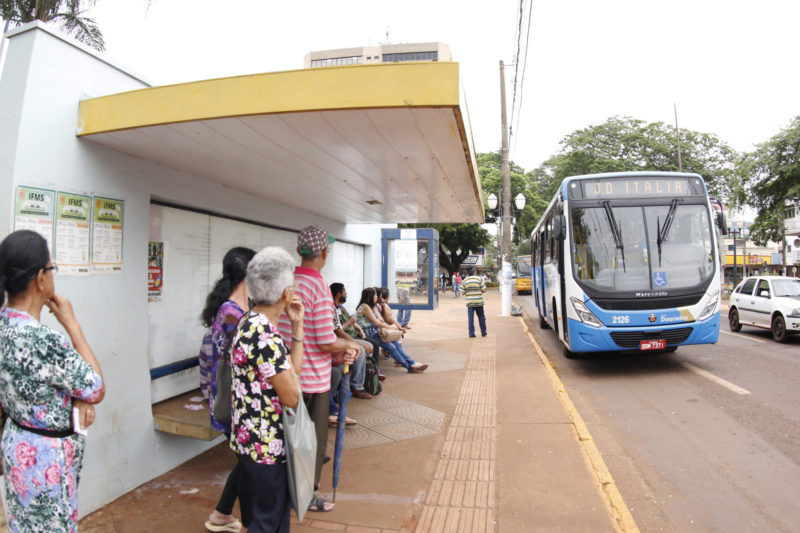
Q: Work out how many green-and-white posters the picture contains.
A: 3